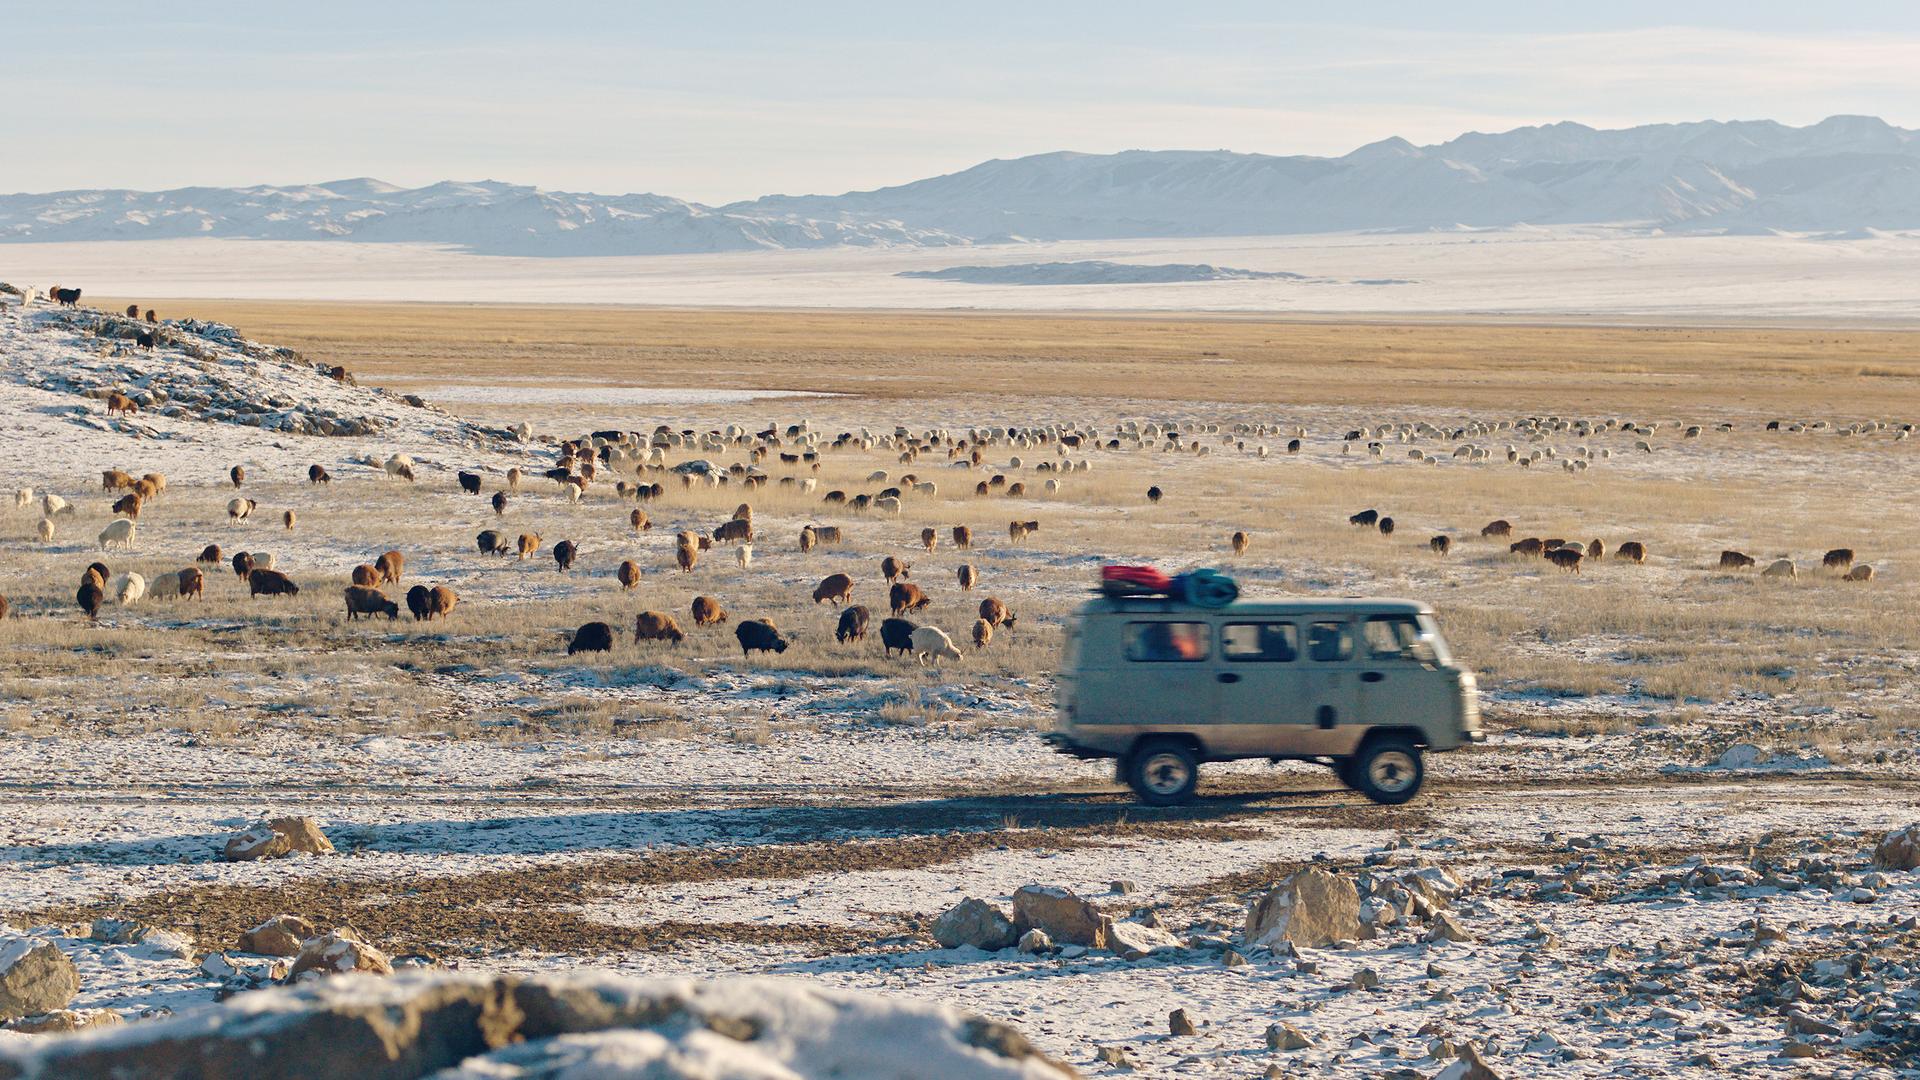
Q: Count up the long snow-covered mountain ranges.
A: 1